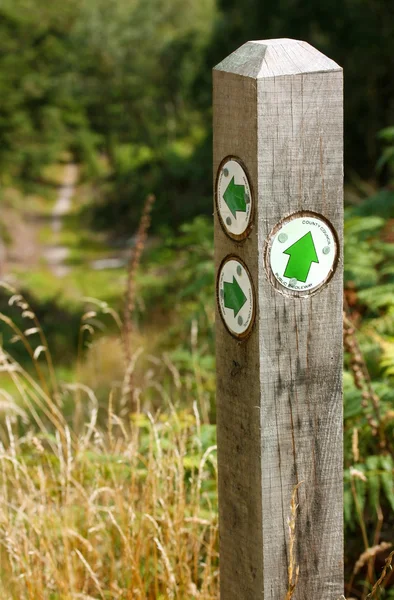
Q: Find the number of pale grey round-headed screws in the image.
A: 9